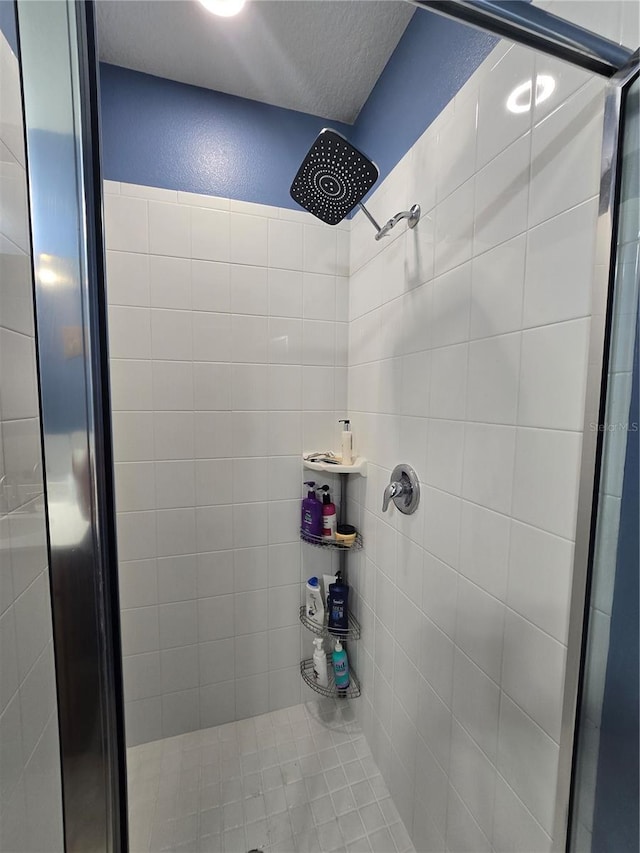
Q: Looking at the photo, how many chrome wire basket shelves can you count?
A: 3